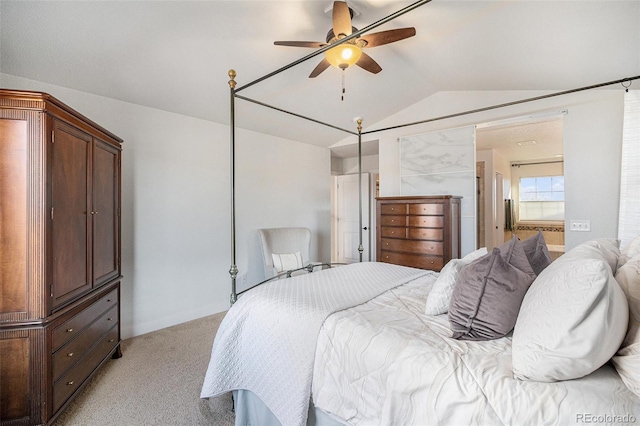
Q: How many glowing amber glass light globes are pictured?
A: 1